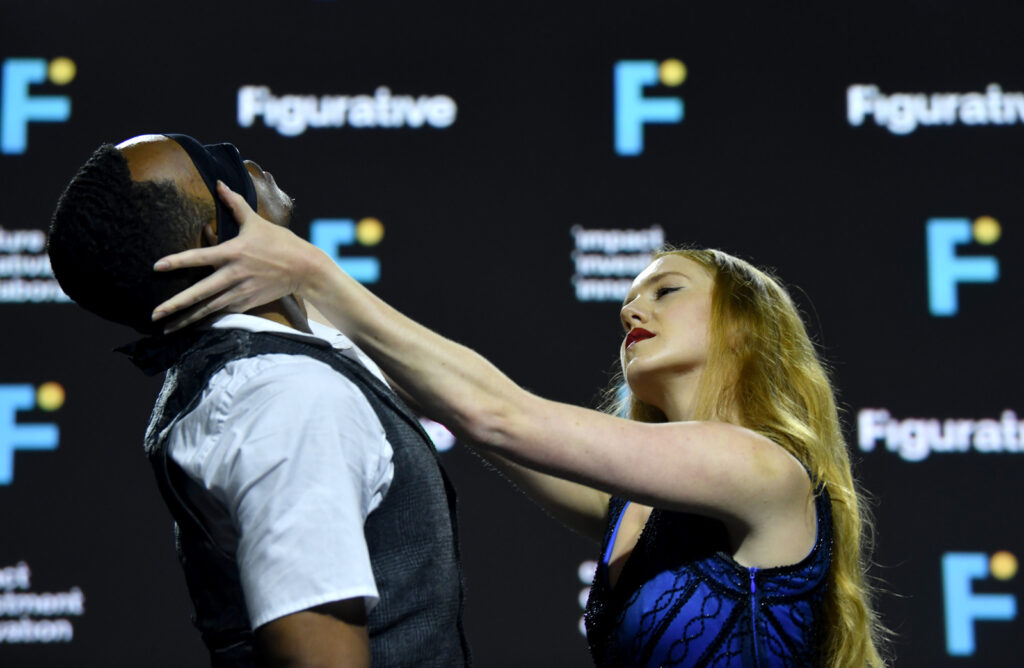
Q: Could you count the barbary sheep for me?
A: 0